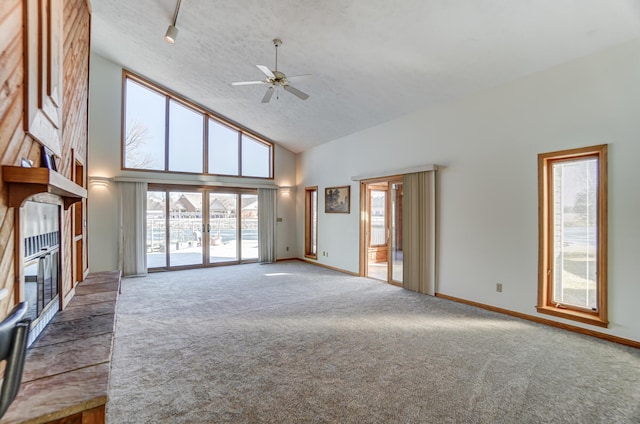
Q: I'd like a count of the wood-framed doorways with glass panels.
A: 2